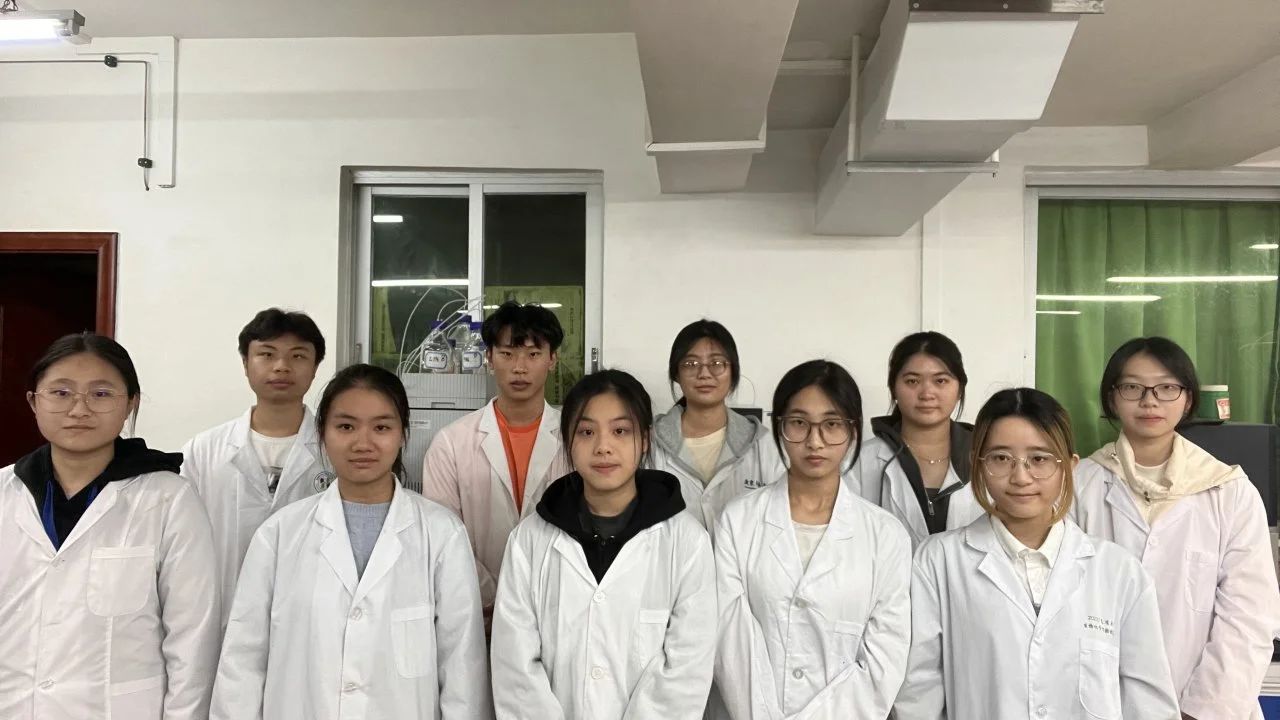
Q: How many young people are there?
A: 10